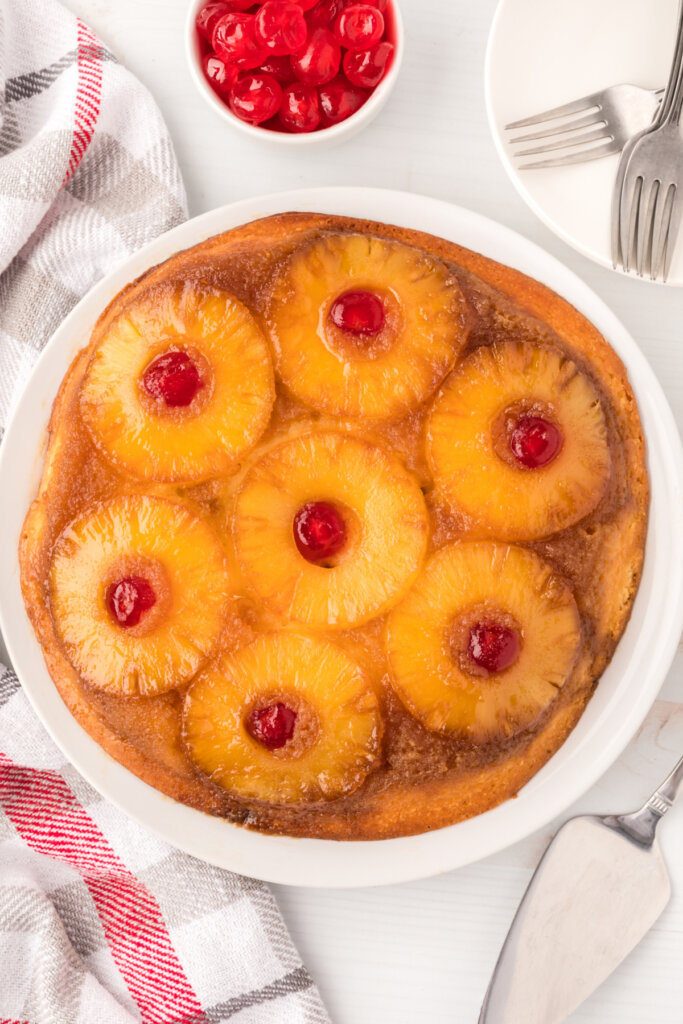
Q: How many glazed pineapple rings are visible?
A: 7